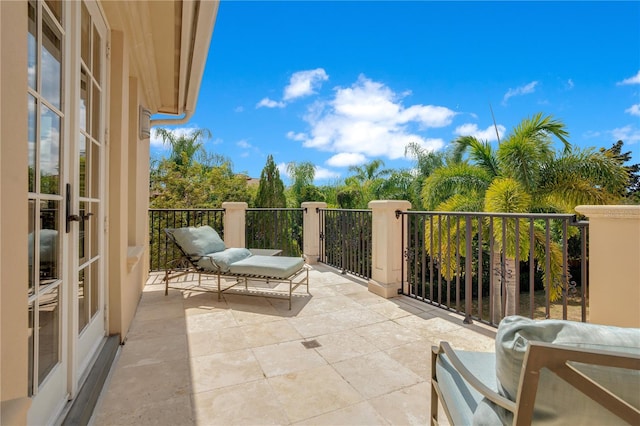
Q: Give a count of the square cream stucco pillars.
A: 4